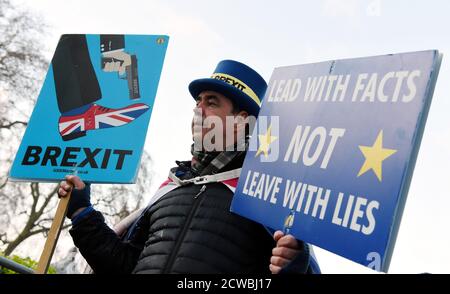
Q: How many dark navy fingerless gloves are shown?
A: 2